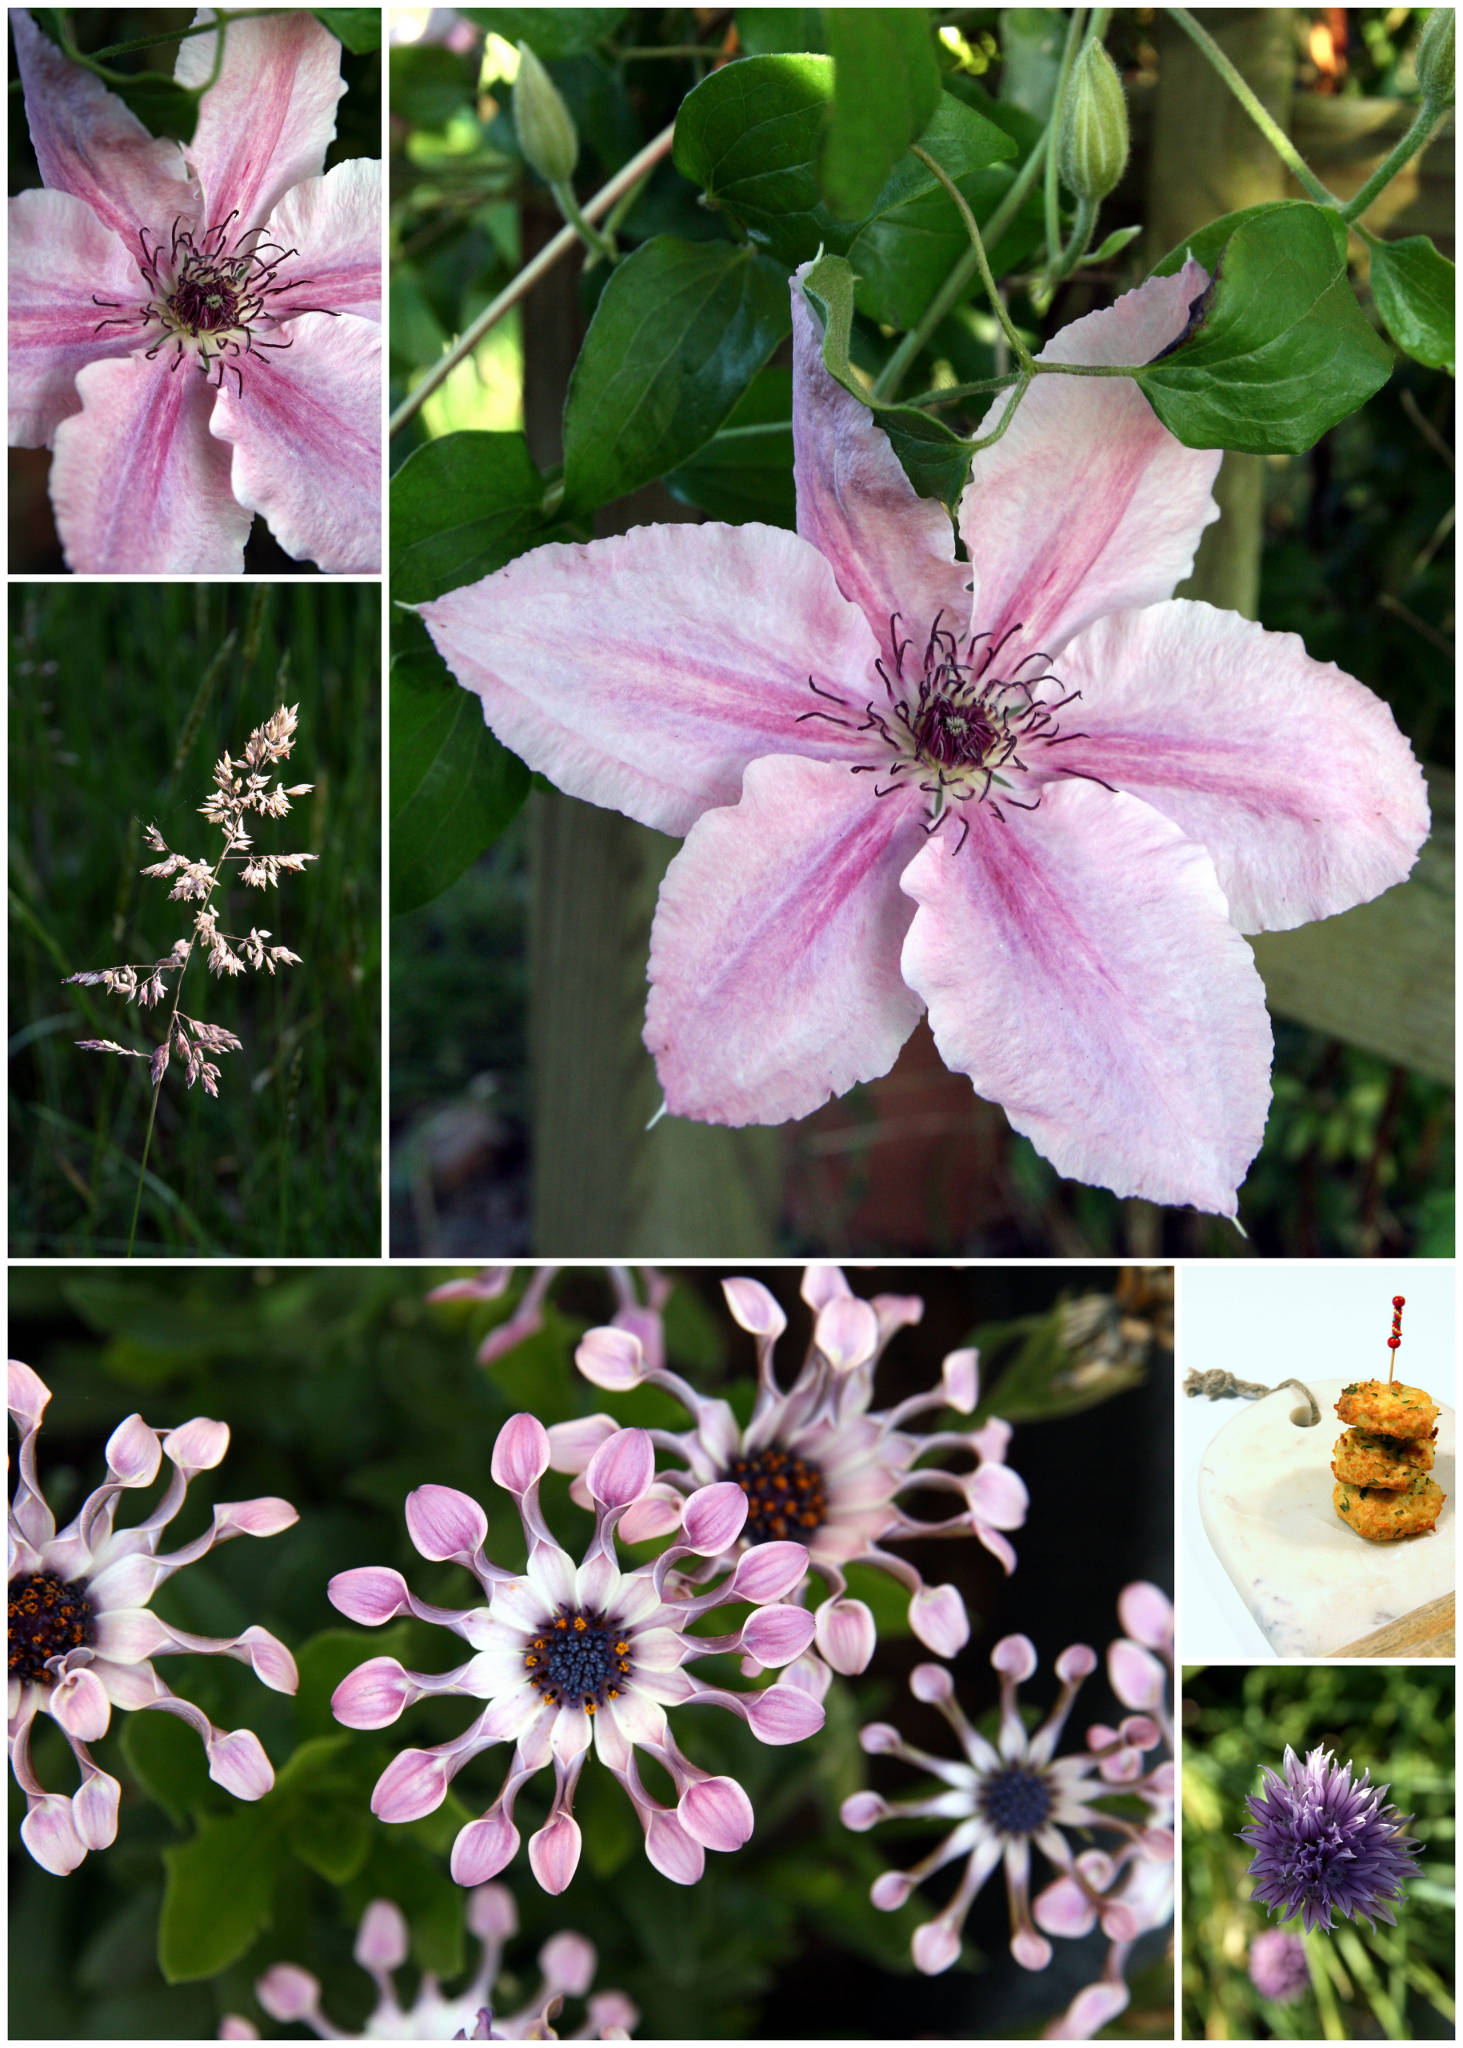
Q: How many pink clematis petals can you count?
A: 12